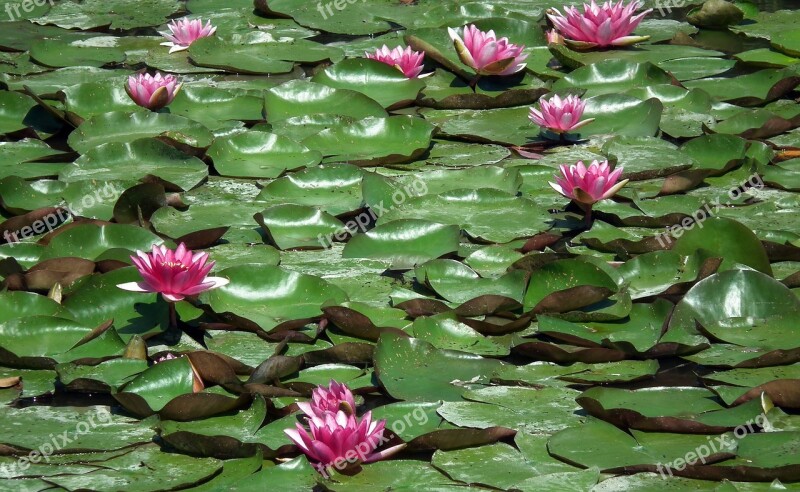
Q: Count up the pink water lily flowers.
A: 10